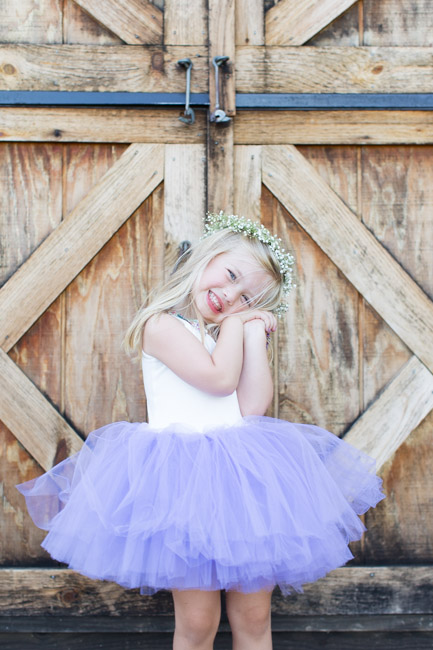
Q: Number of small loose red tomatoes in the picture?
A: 0